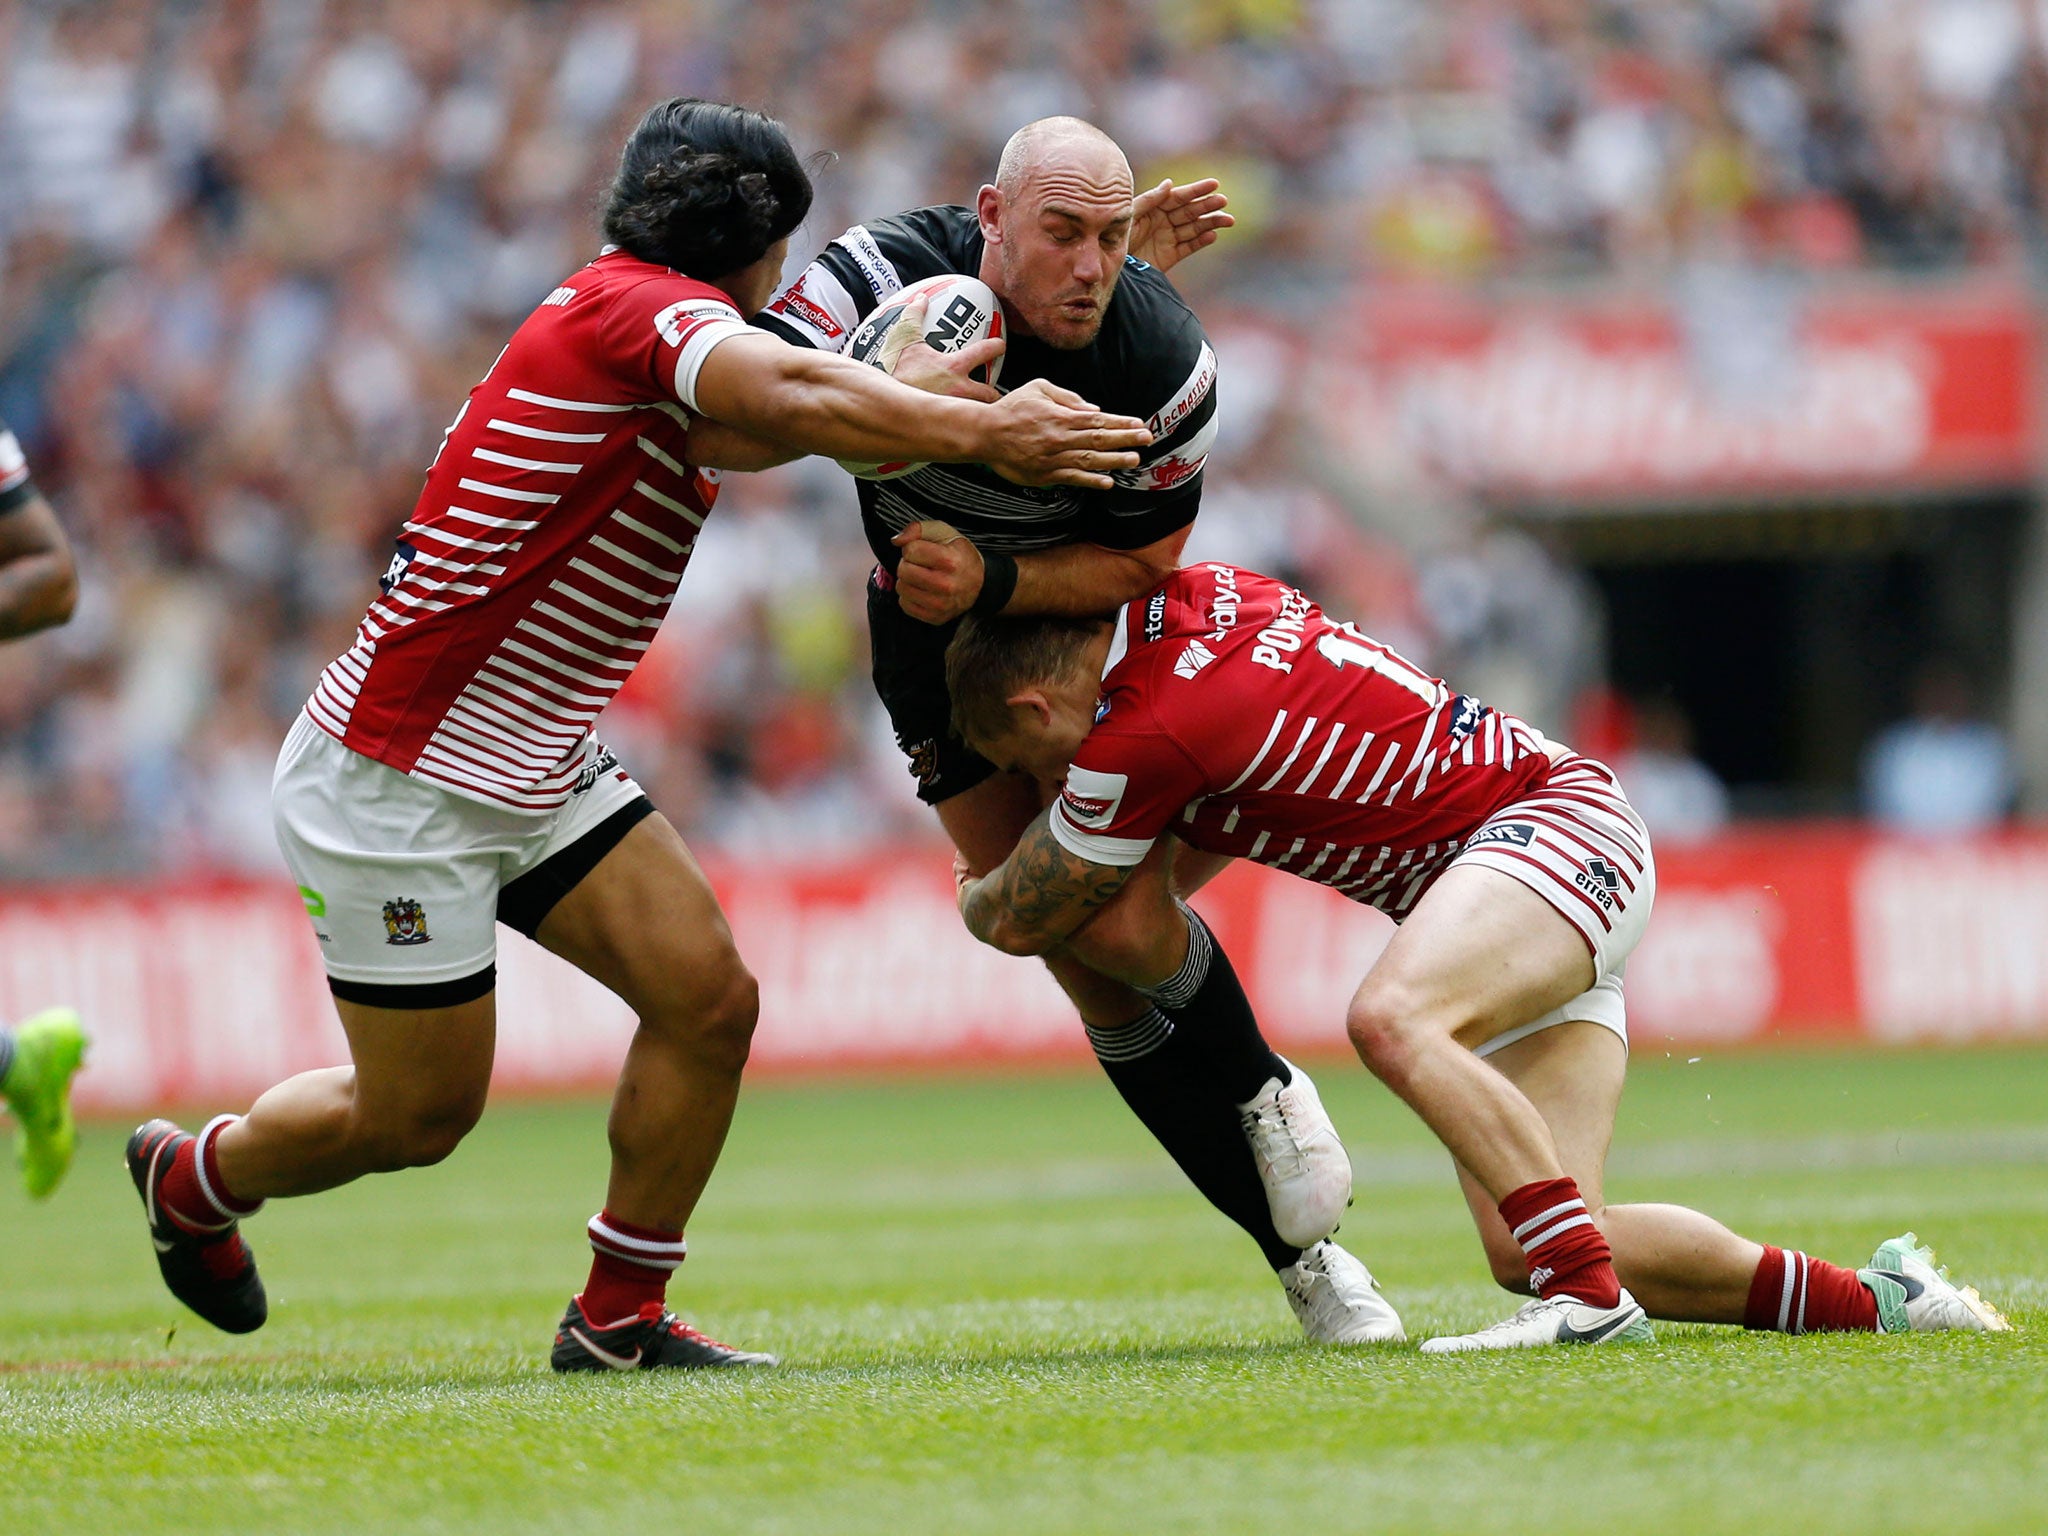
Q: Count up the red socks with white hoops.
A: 4